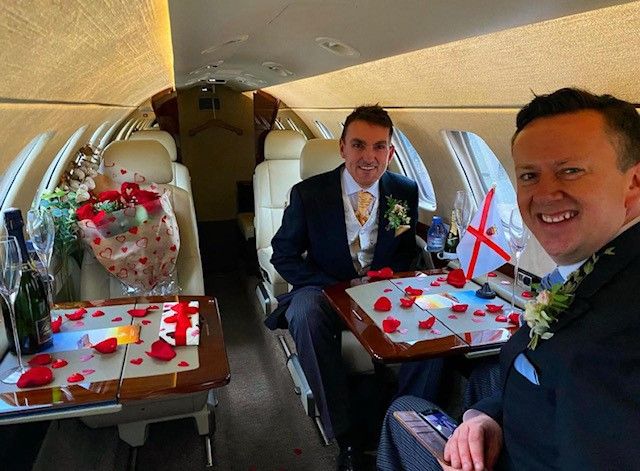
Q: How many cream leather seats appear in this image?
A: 4